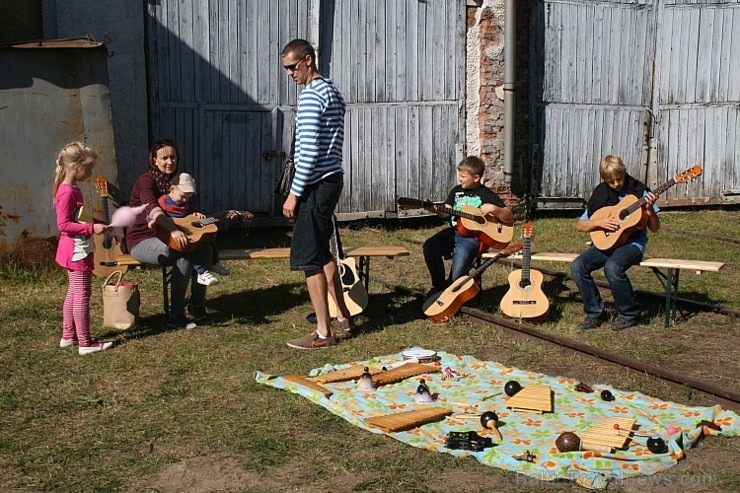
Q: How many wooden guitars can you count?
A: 7